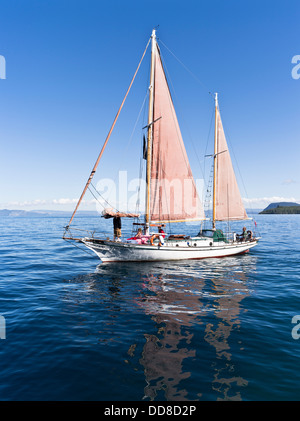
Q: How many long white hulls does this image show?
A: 1